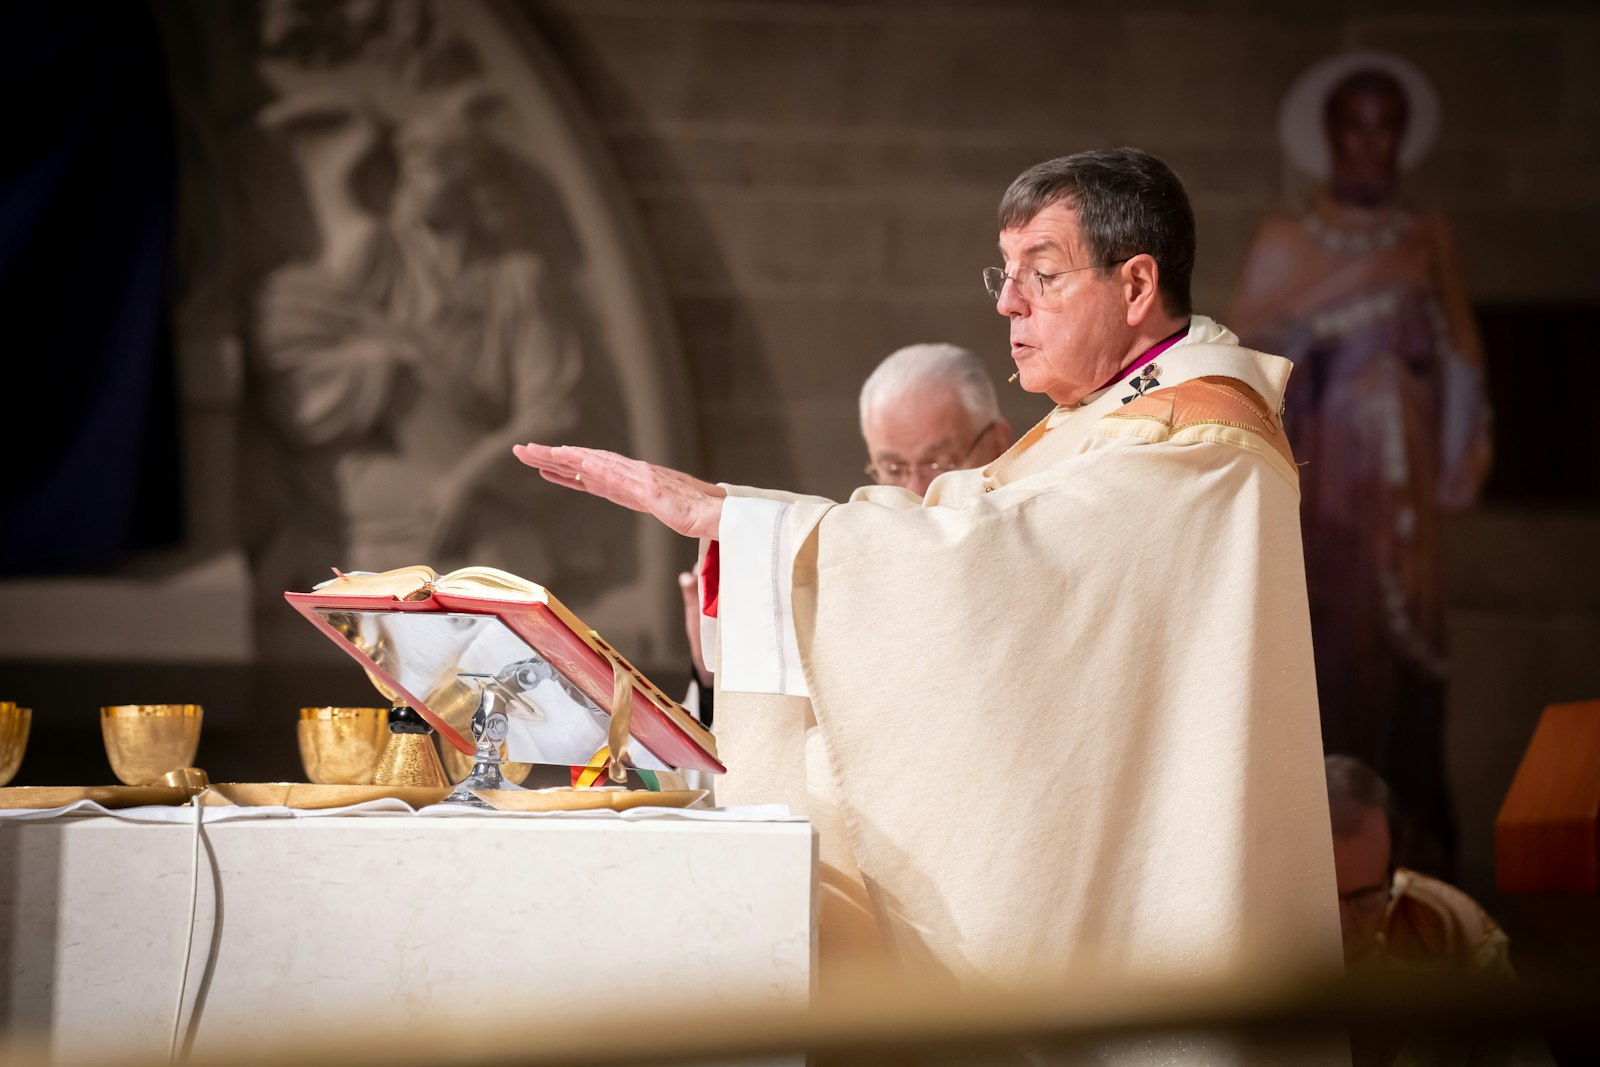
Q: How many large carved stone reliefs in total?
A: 1